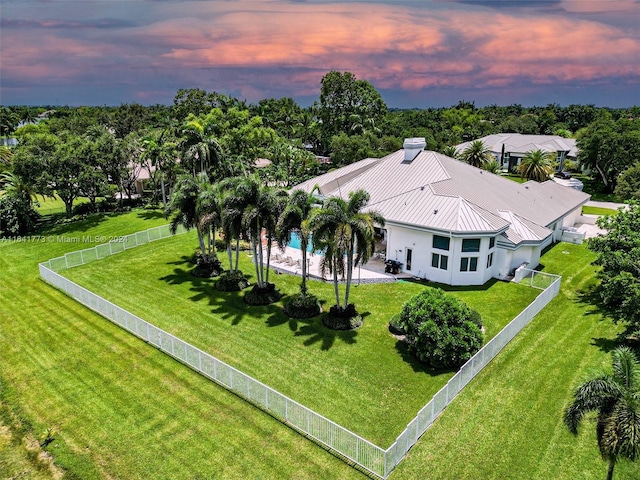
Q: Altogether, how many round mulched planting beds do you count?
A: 5